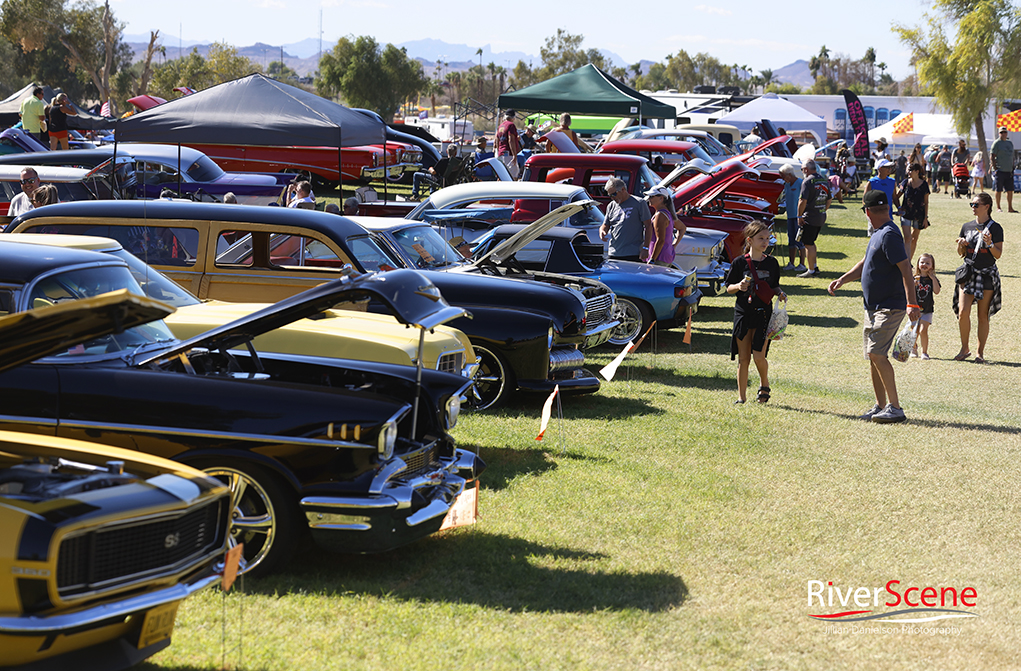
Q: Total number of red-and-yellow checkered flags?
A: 2